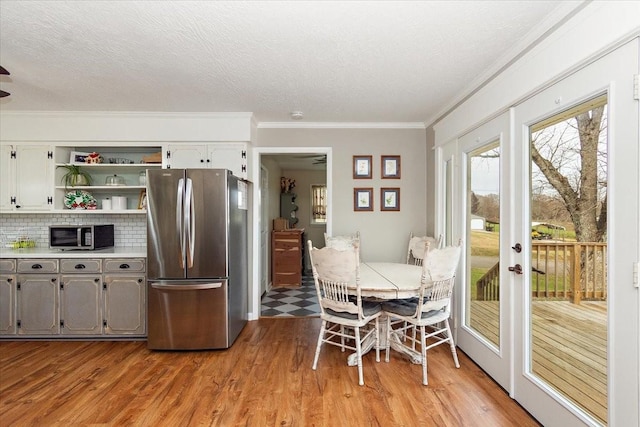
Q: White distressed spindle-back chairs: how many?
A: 4